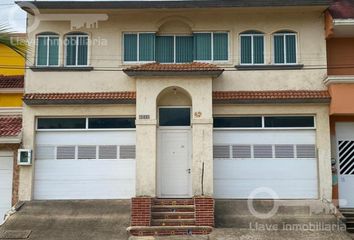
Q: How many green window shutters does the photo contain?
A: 14